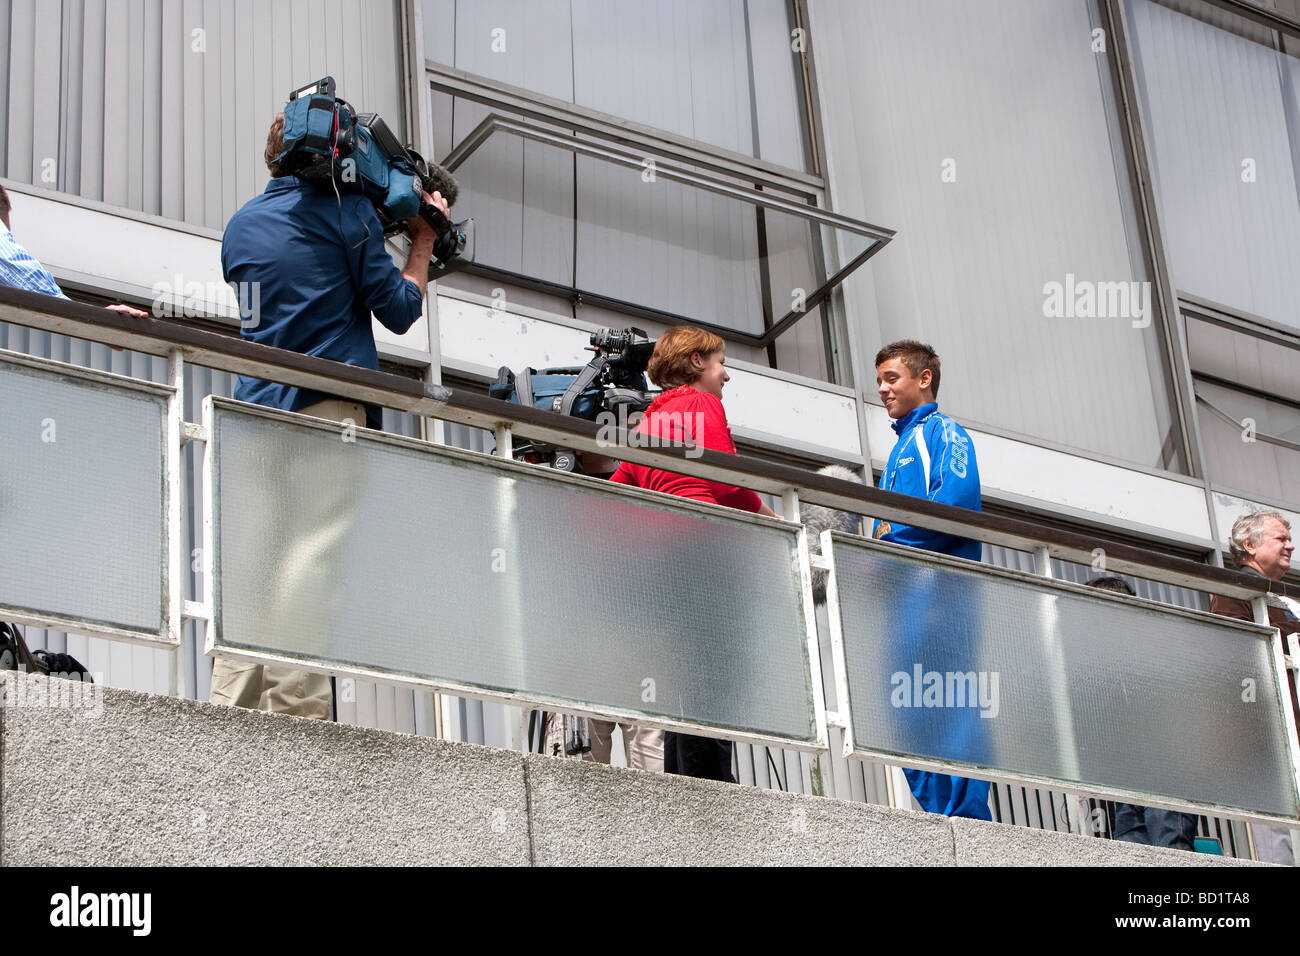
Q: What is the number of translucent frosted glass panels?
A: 3